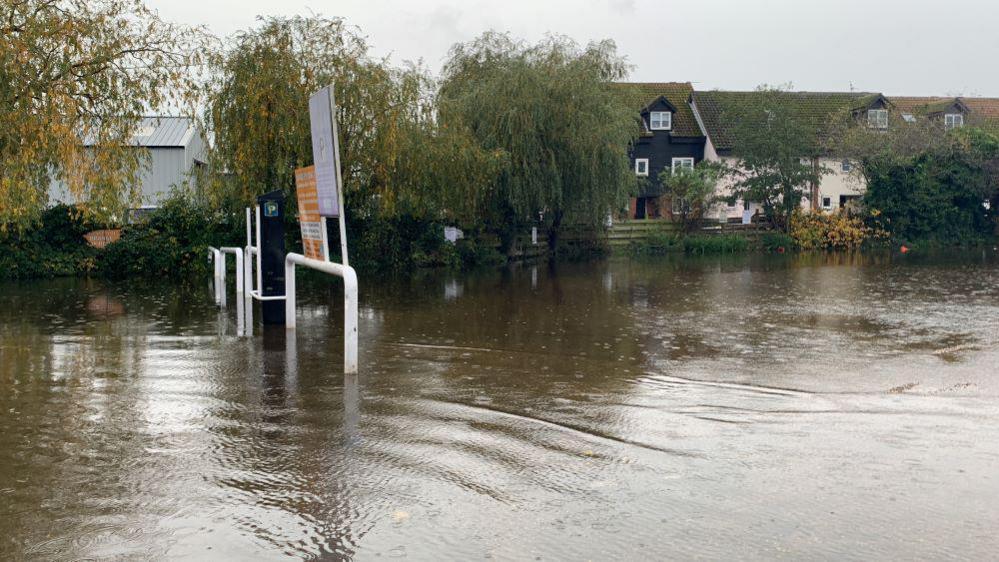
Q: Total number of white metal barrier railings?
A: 4